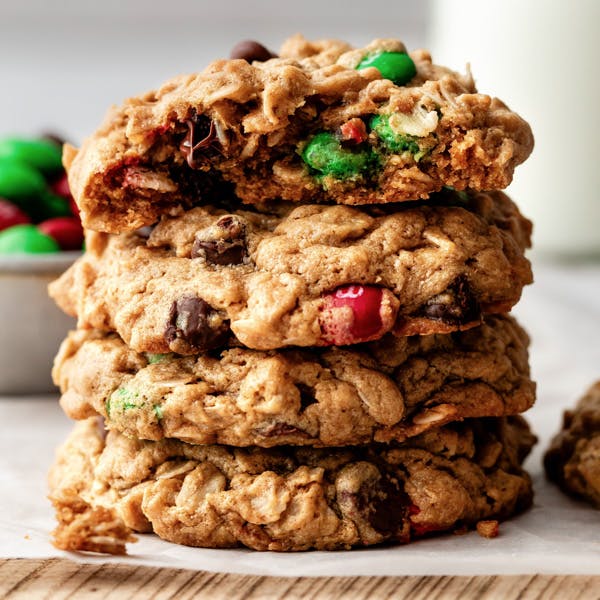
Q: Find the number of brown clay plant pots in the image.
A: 0